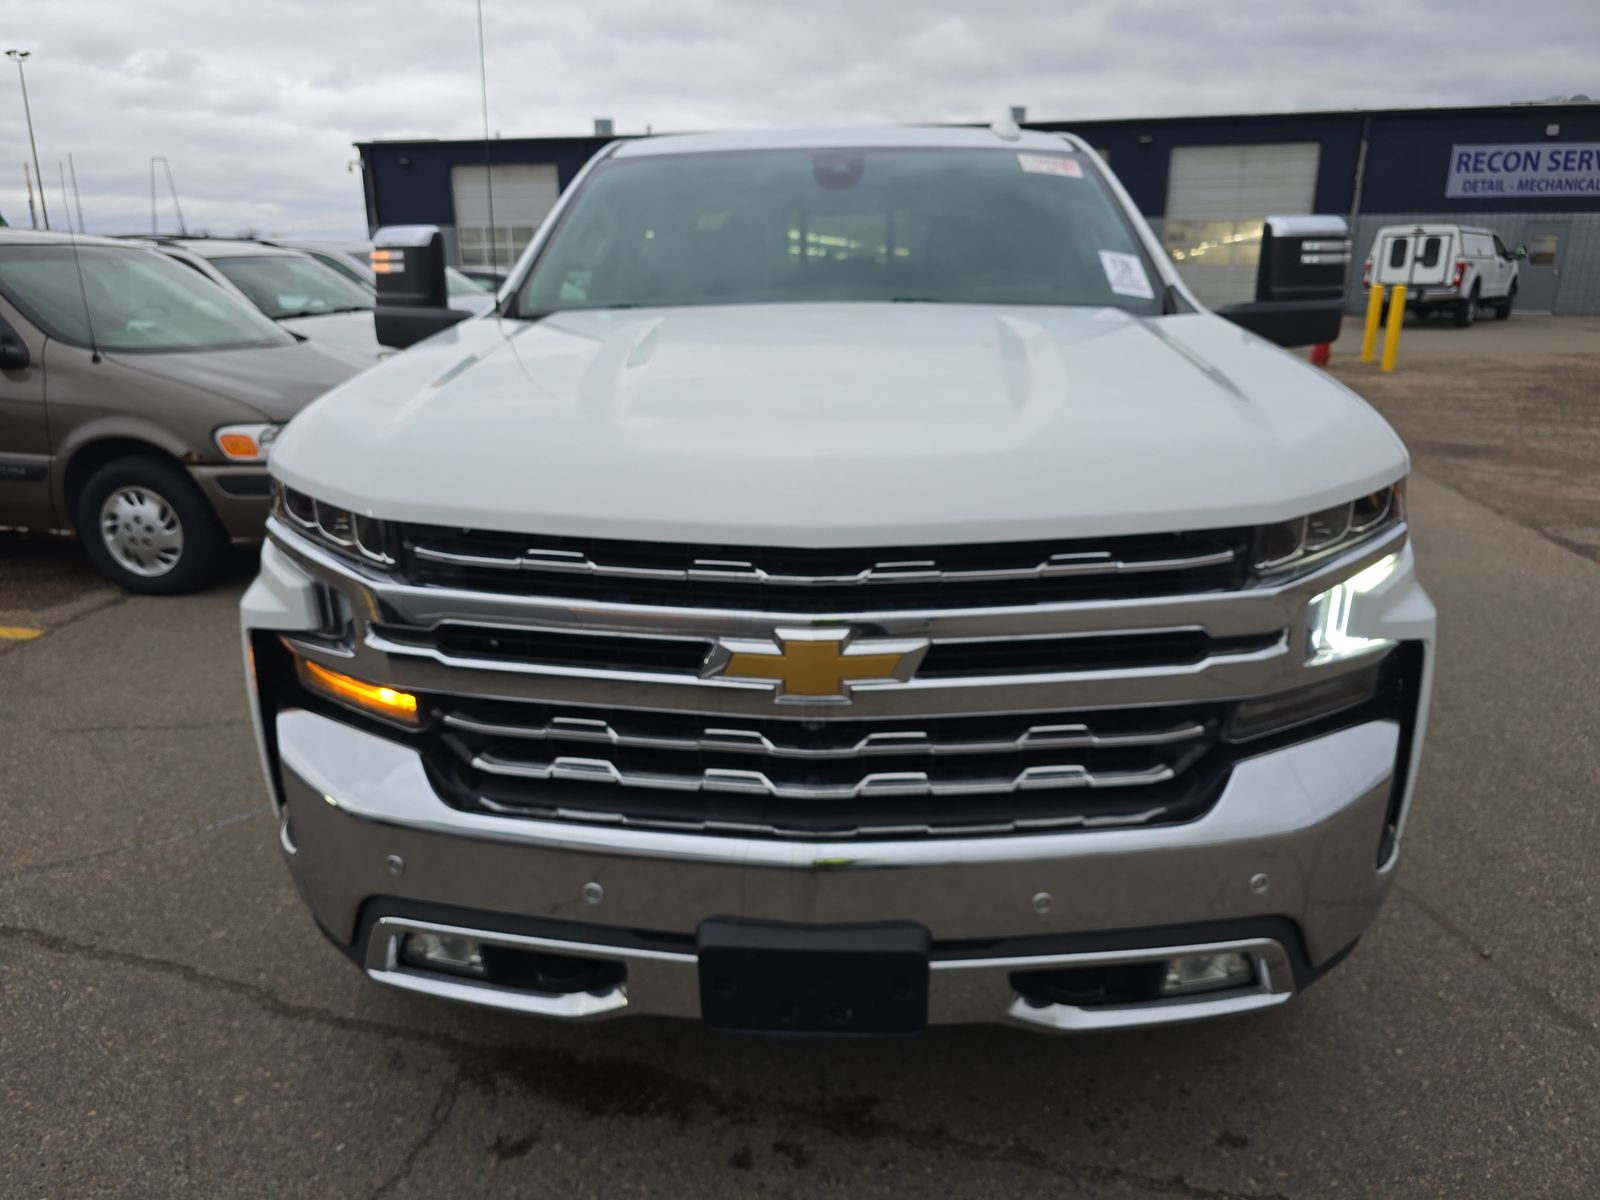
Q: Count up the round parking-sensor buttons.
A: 4